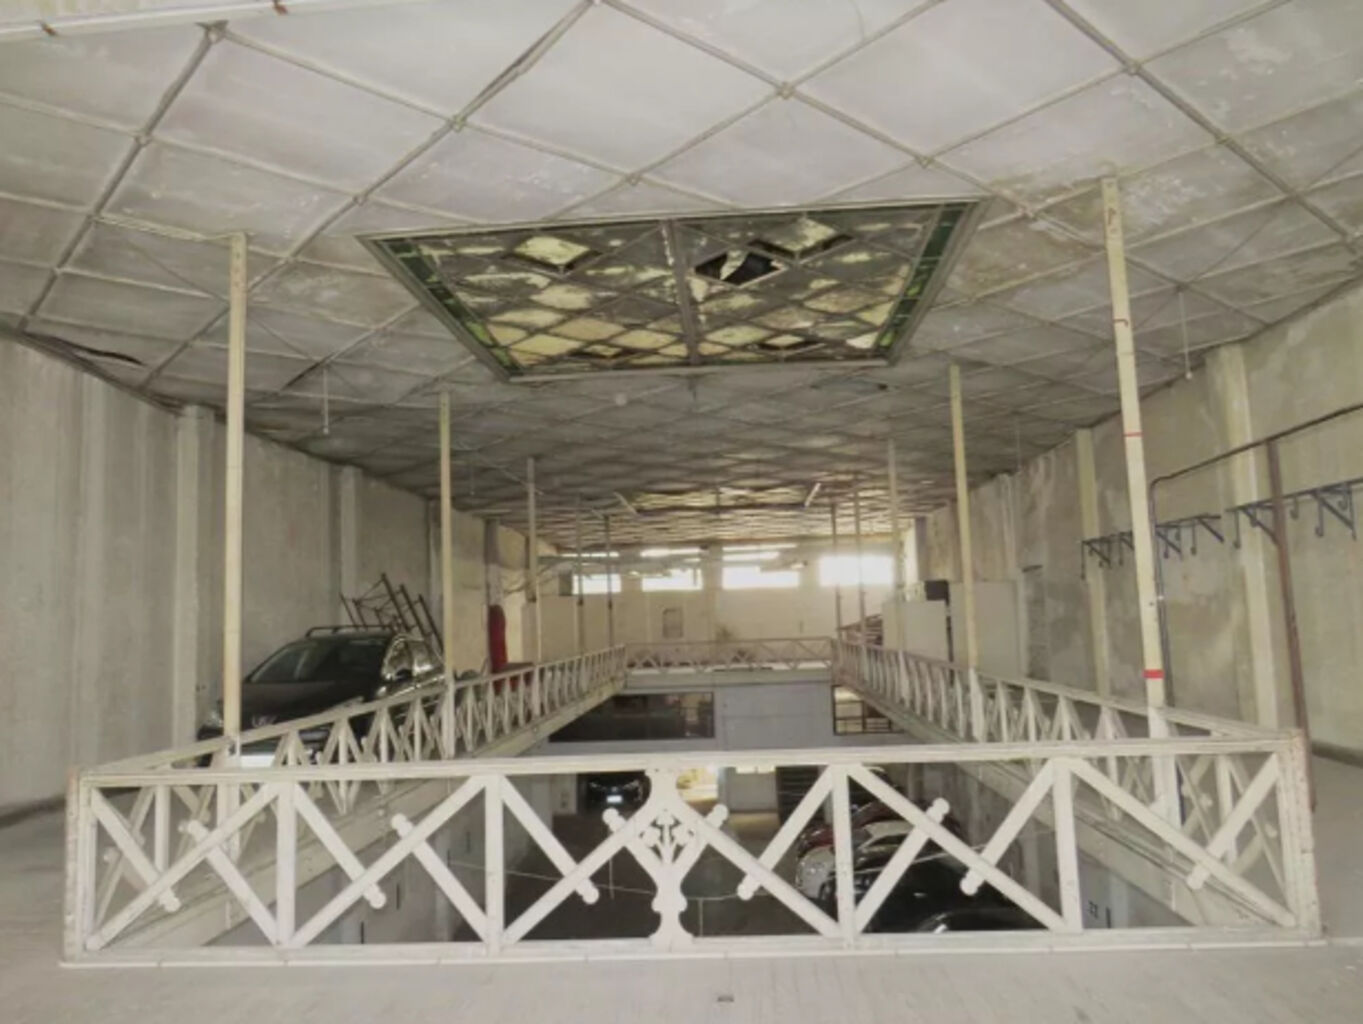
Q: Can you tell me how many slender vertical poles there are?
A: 10